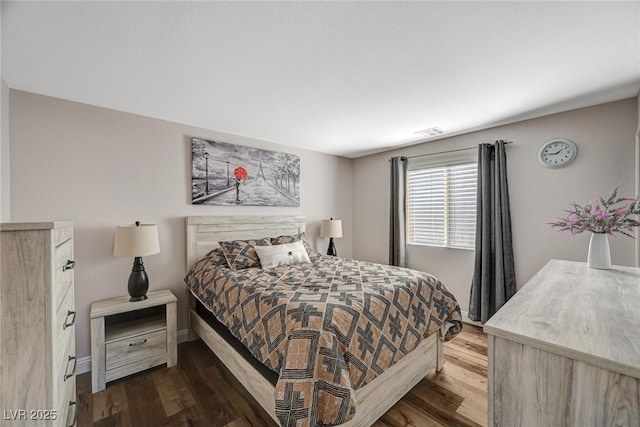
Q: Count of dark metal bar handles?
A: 5